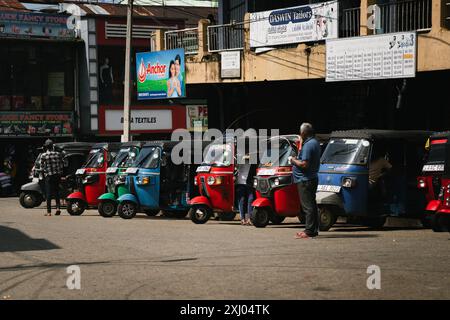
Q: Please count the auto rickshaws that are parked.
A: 8